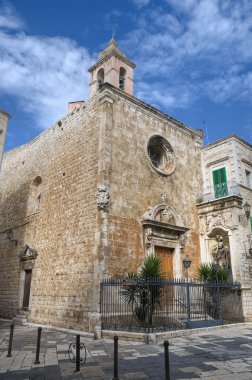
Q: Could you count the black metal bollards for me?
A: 5